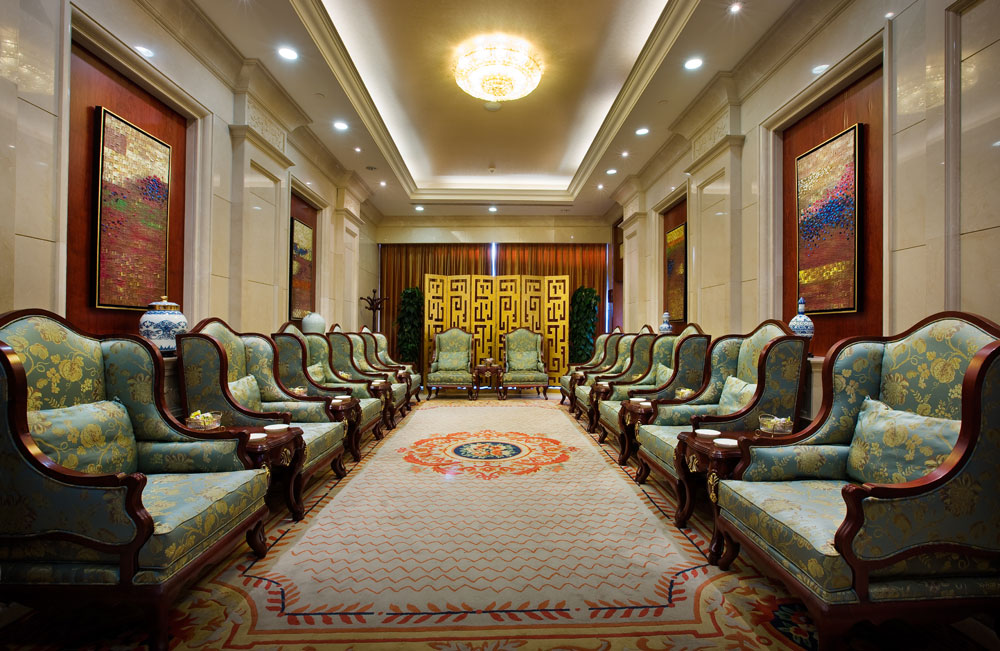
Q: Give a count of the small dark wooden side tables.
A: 9